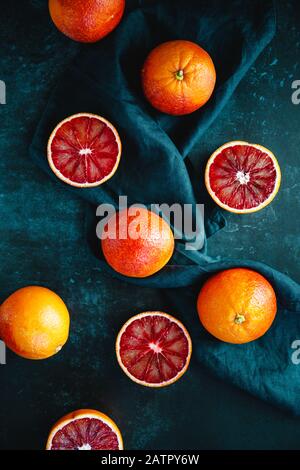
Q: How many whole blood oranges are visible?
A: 5